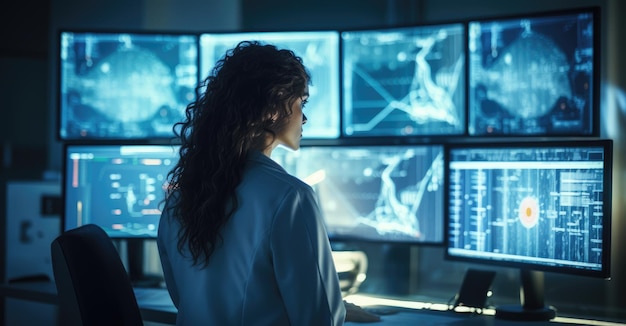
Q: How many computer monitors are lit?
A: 7